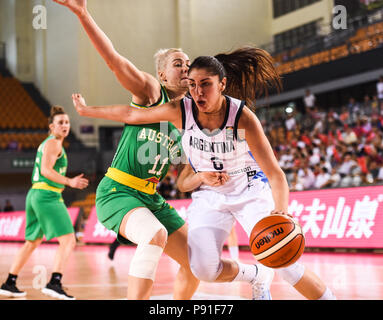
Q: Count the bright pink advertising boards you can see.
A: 2